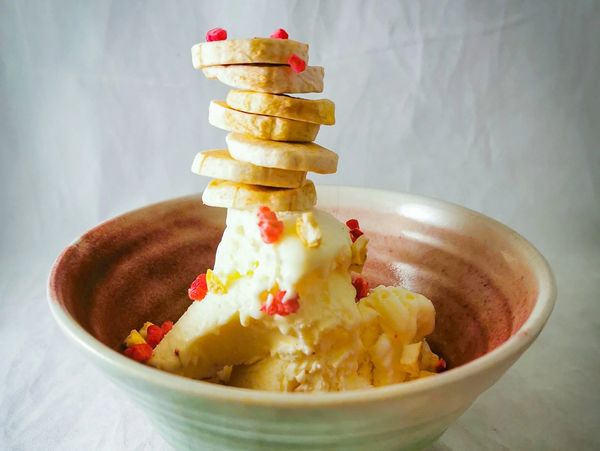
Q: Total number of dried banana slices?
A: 7